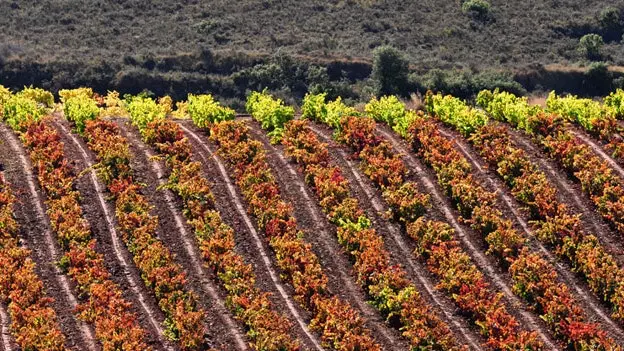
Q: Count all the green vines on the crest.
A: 11